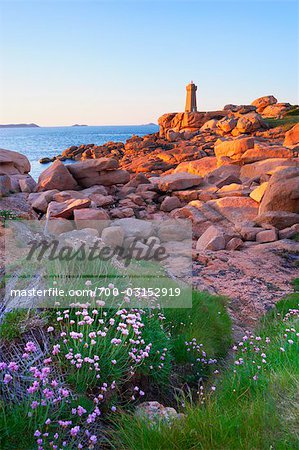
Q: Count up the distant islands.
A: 3